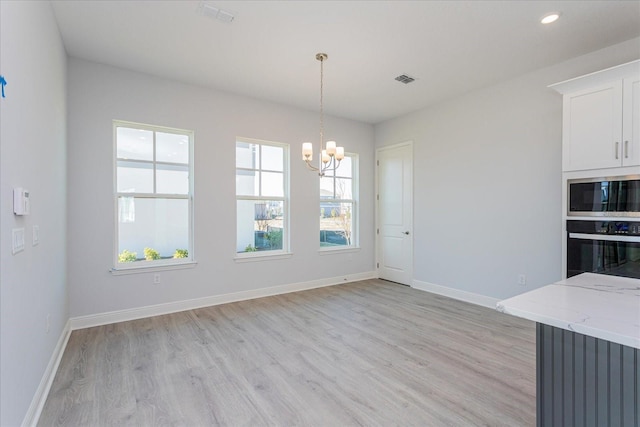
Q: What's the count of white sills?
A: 3